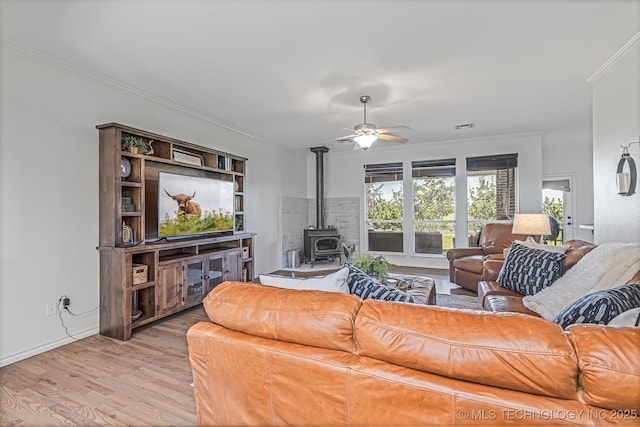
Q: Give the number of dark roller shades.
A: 3